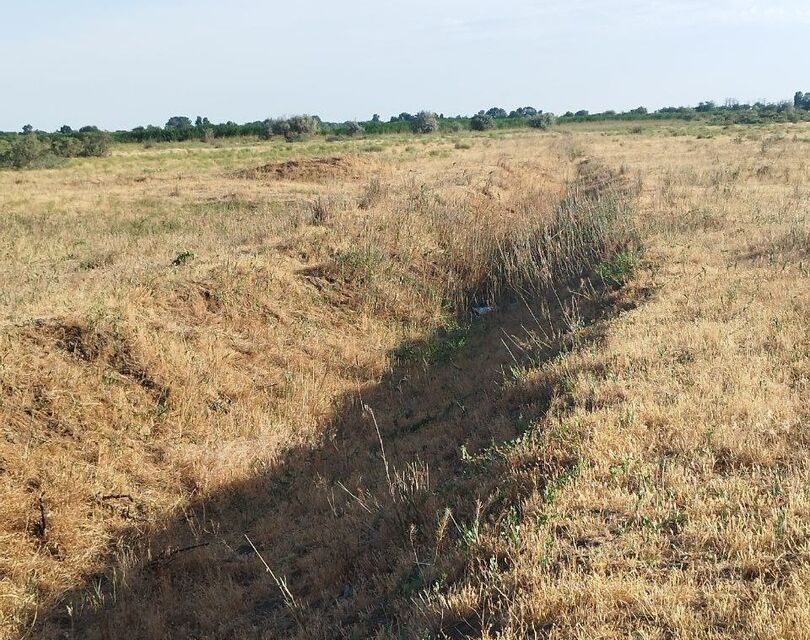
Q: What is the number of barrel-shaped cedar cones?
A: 0